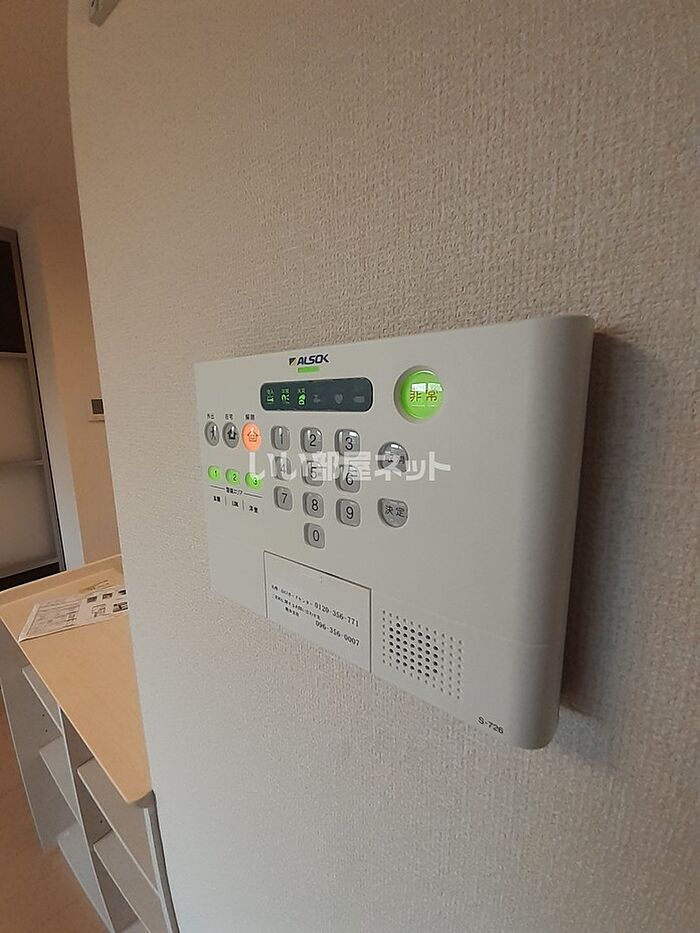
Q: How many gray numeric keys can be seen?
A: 10